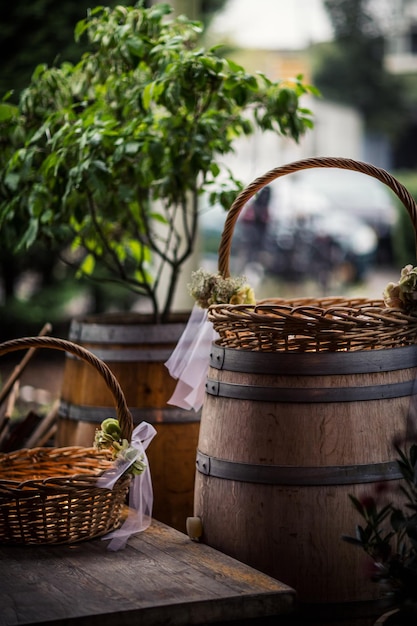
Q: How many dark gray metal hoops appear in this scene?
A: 6